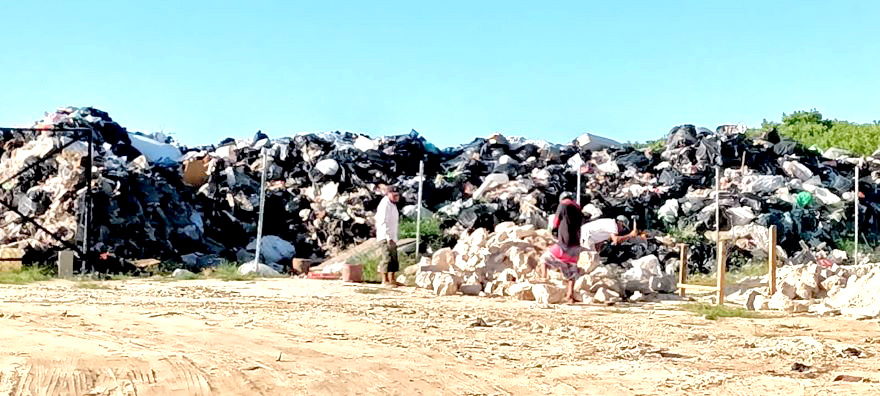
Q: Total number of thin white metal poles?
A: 5